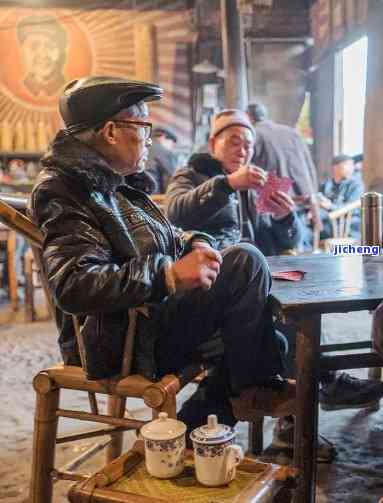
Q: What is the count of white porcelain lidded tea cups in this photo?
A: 2